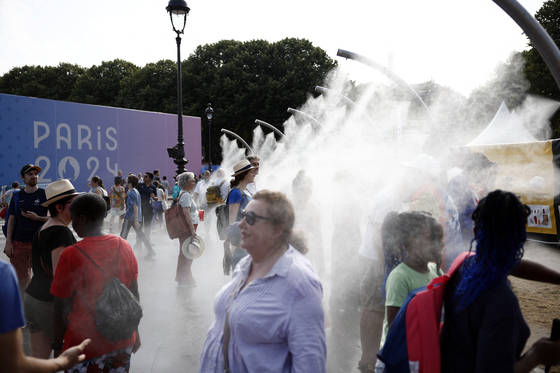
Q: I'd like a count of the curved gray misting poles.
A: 6